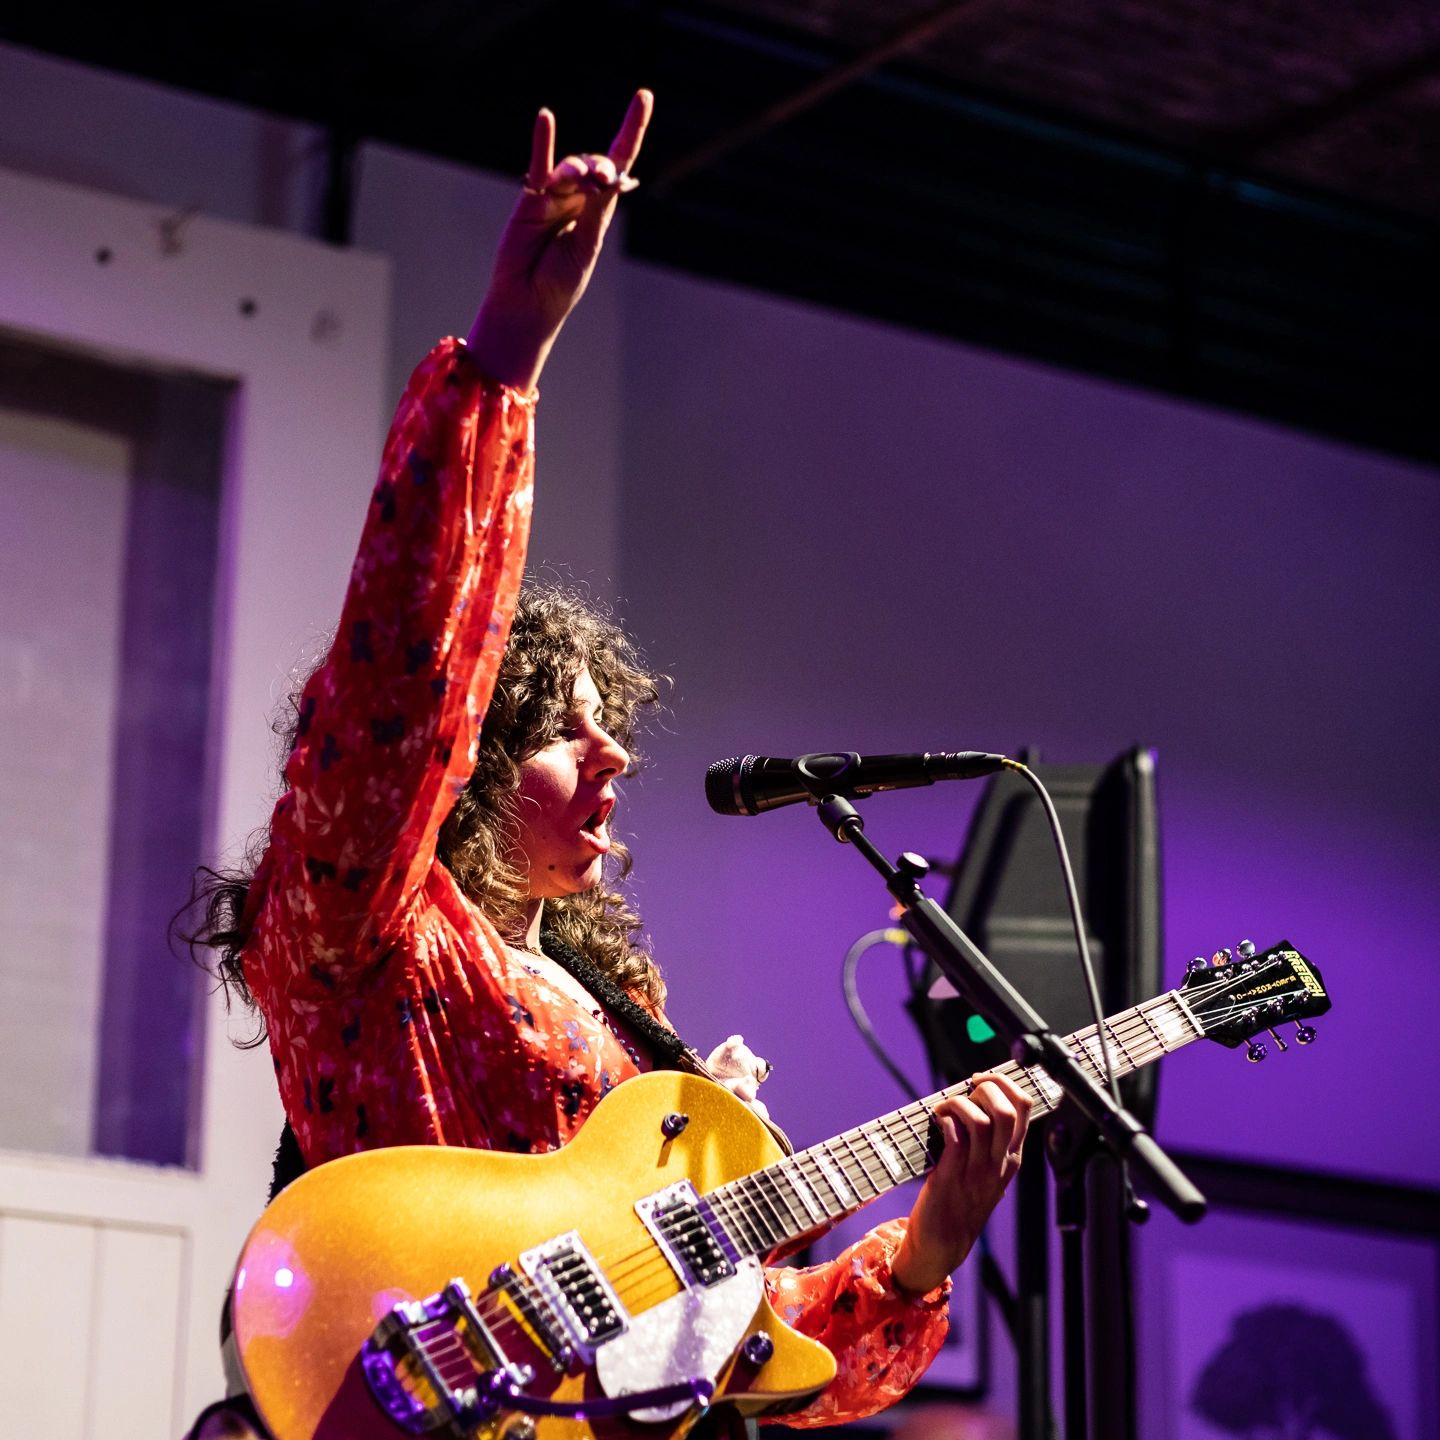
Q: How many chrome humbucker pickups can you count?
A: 2